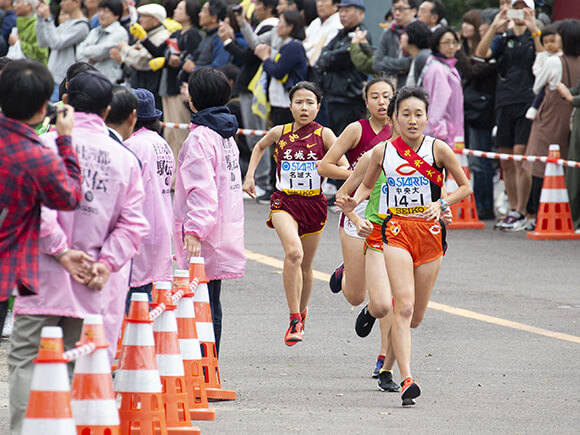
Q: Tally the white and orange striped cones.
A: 8